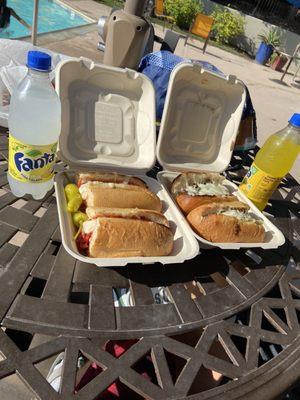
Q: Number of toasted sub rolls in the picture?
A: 4